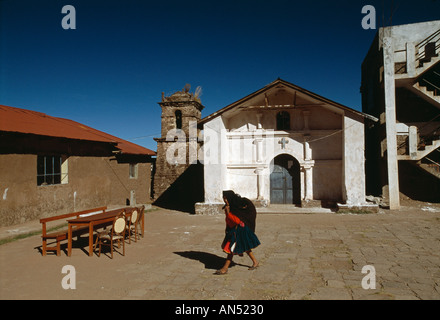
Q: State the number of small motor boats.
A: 0